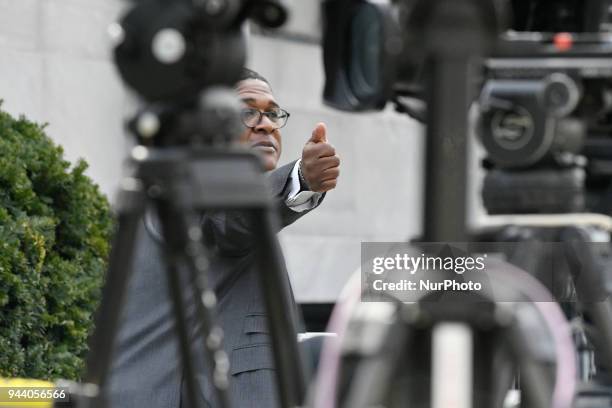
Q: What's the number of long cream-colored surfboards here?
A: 0